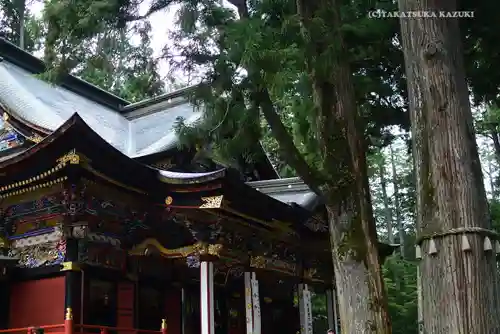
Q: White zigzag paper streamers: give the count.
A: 0